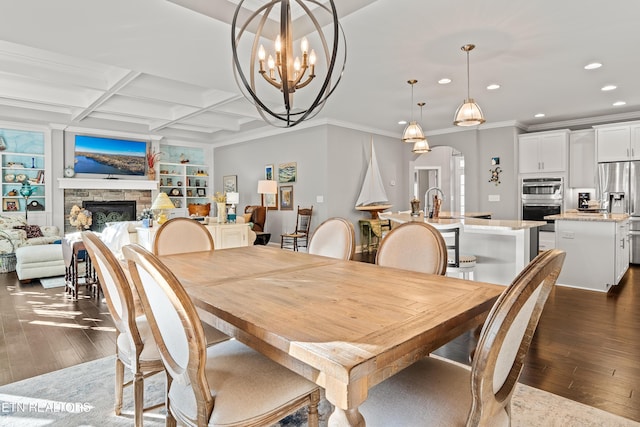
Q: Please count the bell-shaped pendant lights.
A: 3